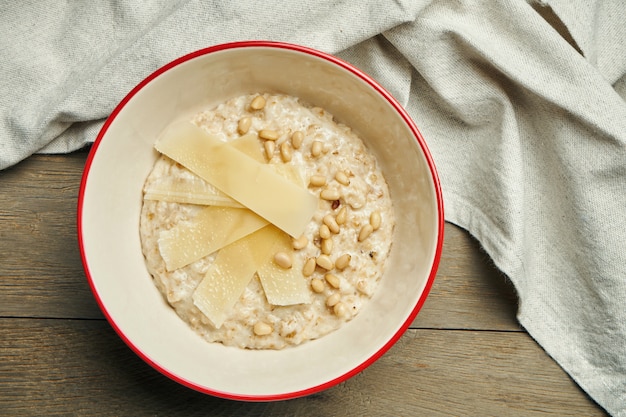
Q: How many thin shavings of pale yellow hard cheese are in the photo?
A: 5